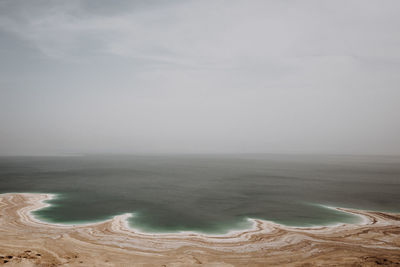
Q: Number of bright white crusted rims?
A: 3